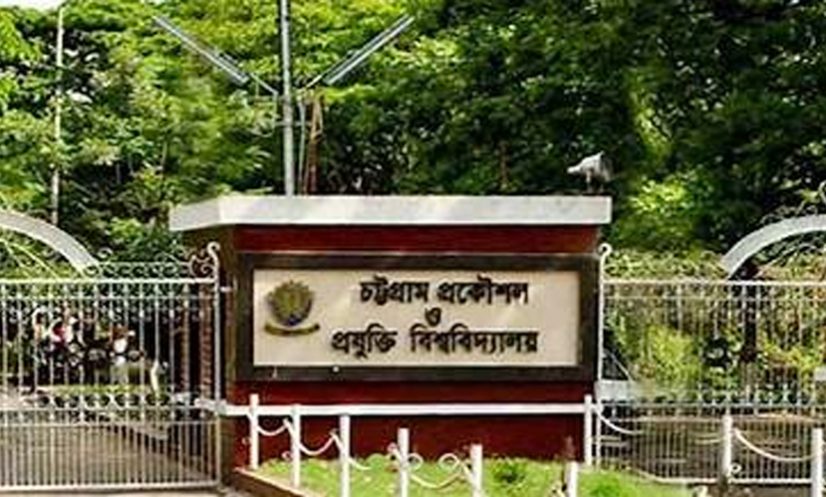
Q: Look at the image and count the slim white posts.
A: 9